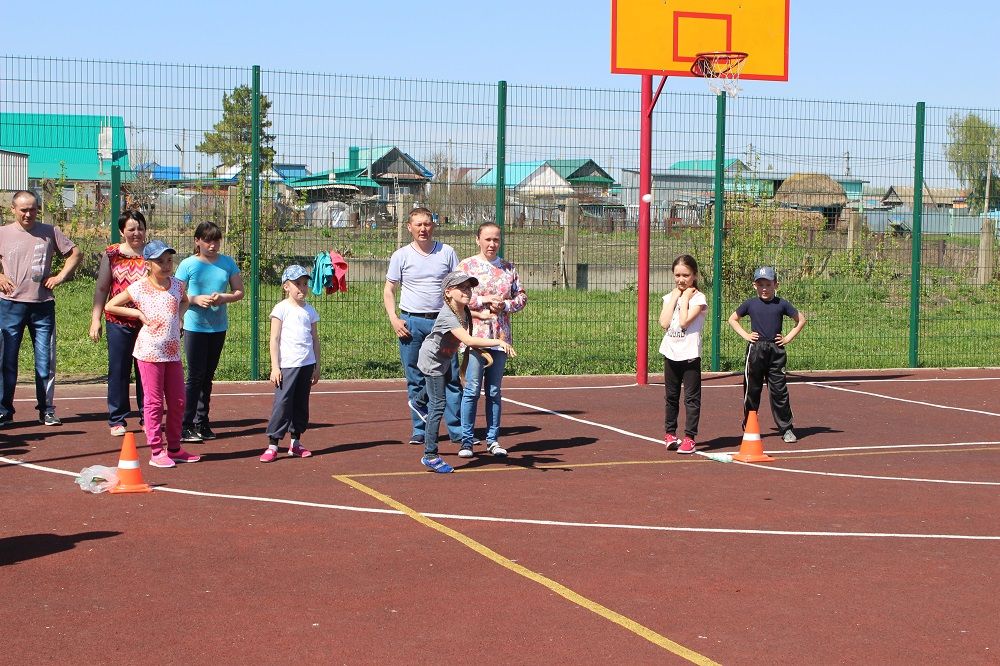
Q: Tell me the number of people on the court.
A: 10